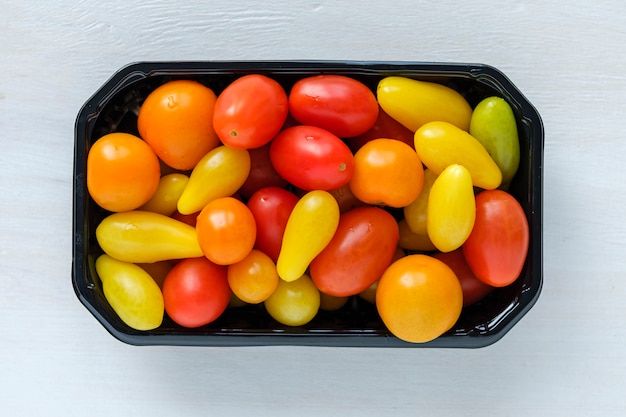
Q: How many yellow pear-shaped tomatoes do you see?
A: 7